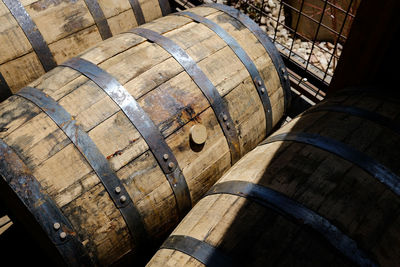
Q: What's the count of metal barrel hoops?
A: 15